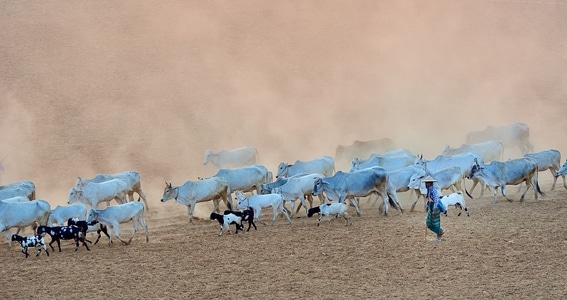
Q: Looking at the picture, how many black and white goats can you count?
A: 7